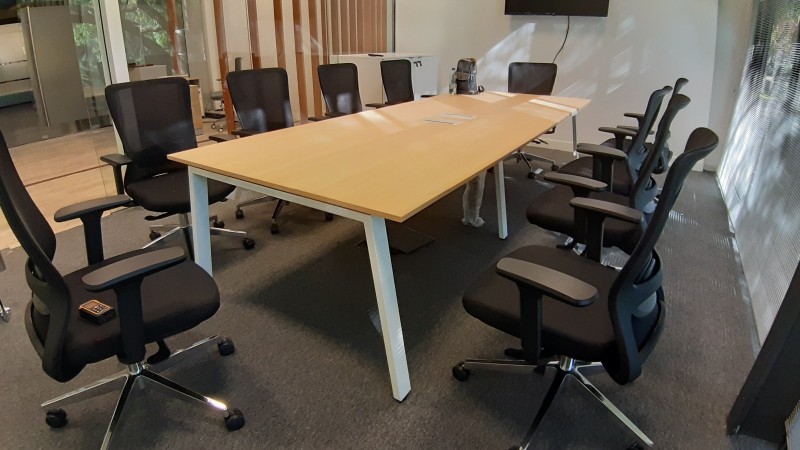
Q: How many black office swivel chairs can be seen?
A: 10